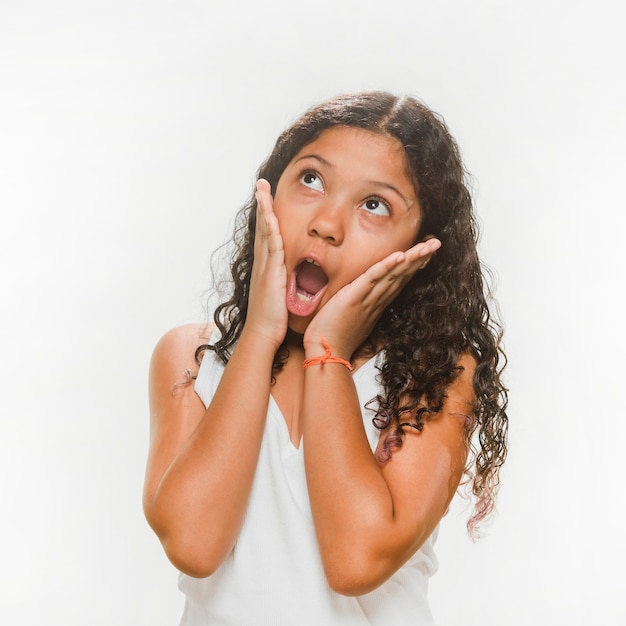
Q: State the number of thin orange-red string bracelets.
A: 1